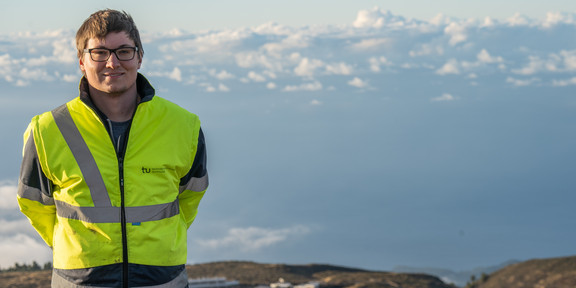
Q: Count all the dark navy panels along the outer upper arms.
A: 2